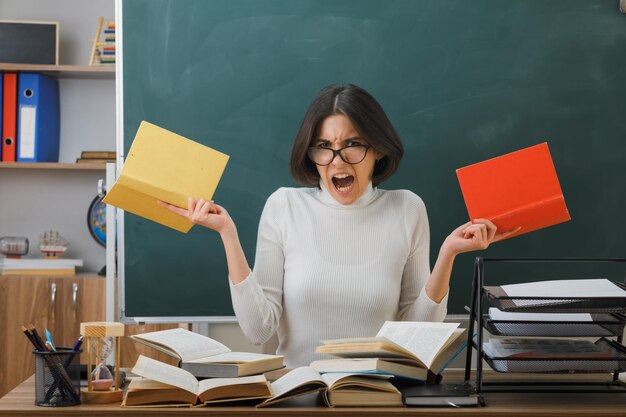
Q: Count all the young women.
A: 1